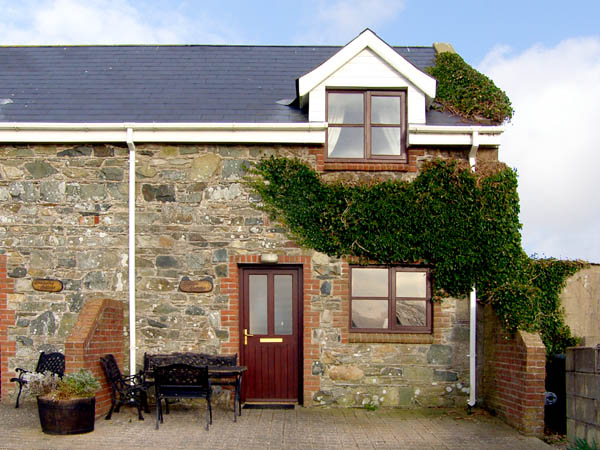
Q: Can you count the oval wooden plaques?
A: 2